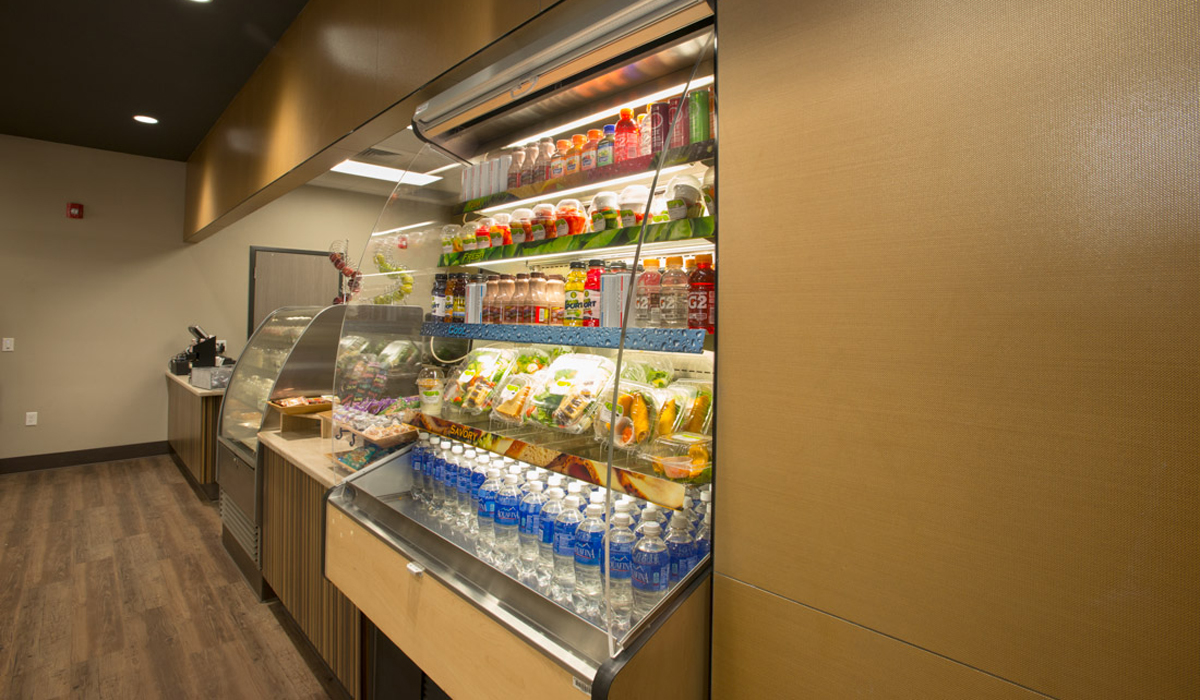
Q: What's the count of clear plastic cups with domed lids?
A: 12